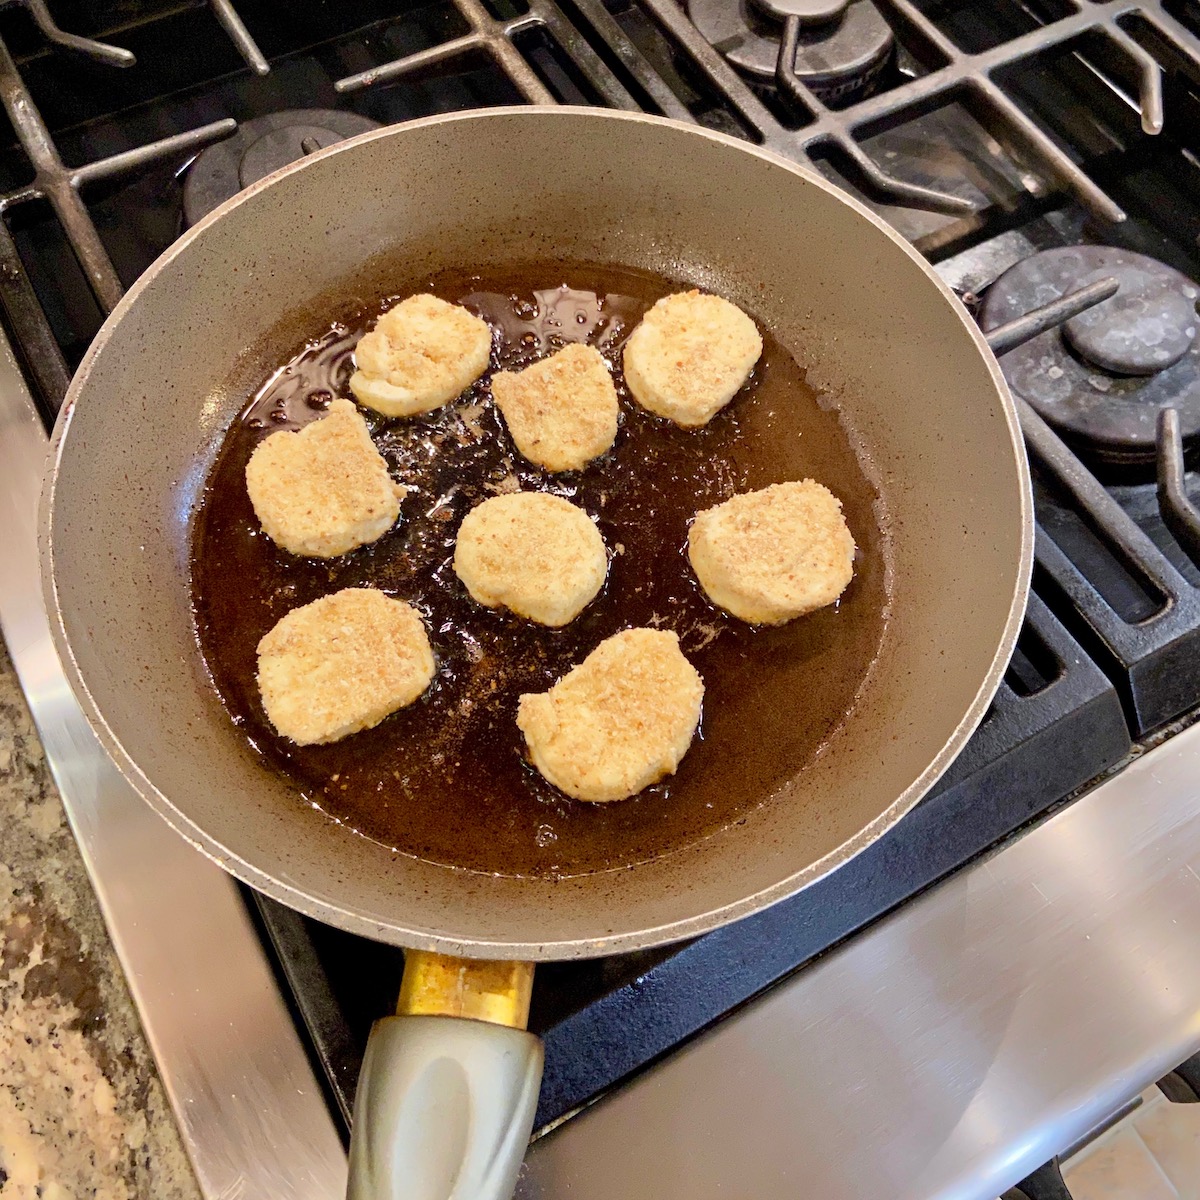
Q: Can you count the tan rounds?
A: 8